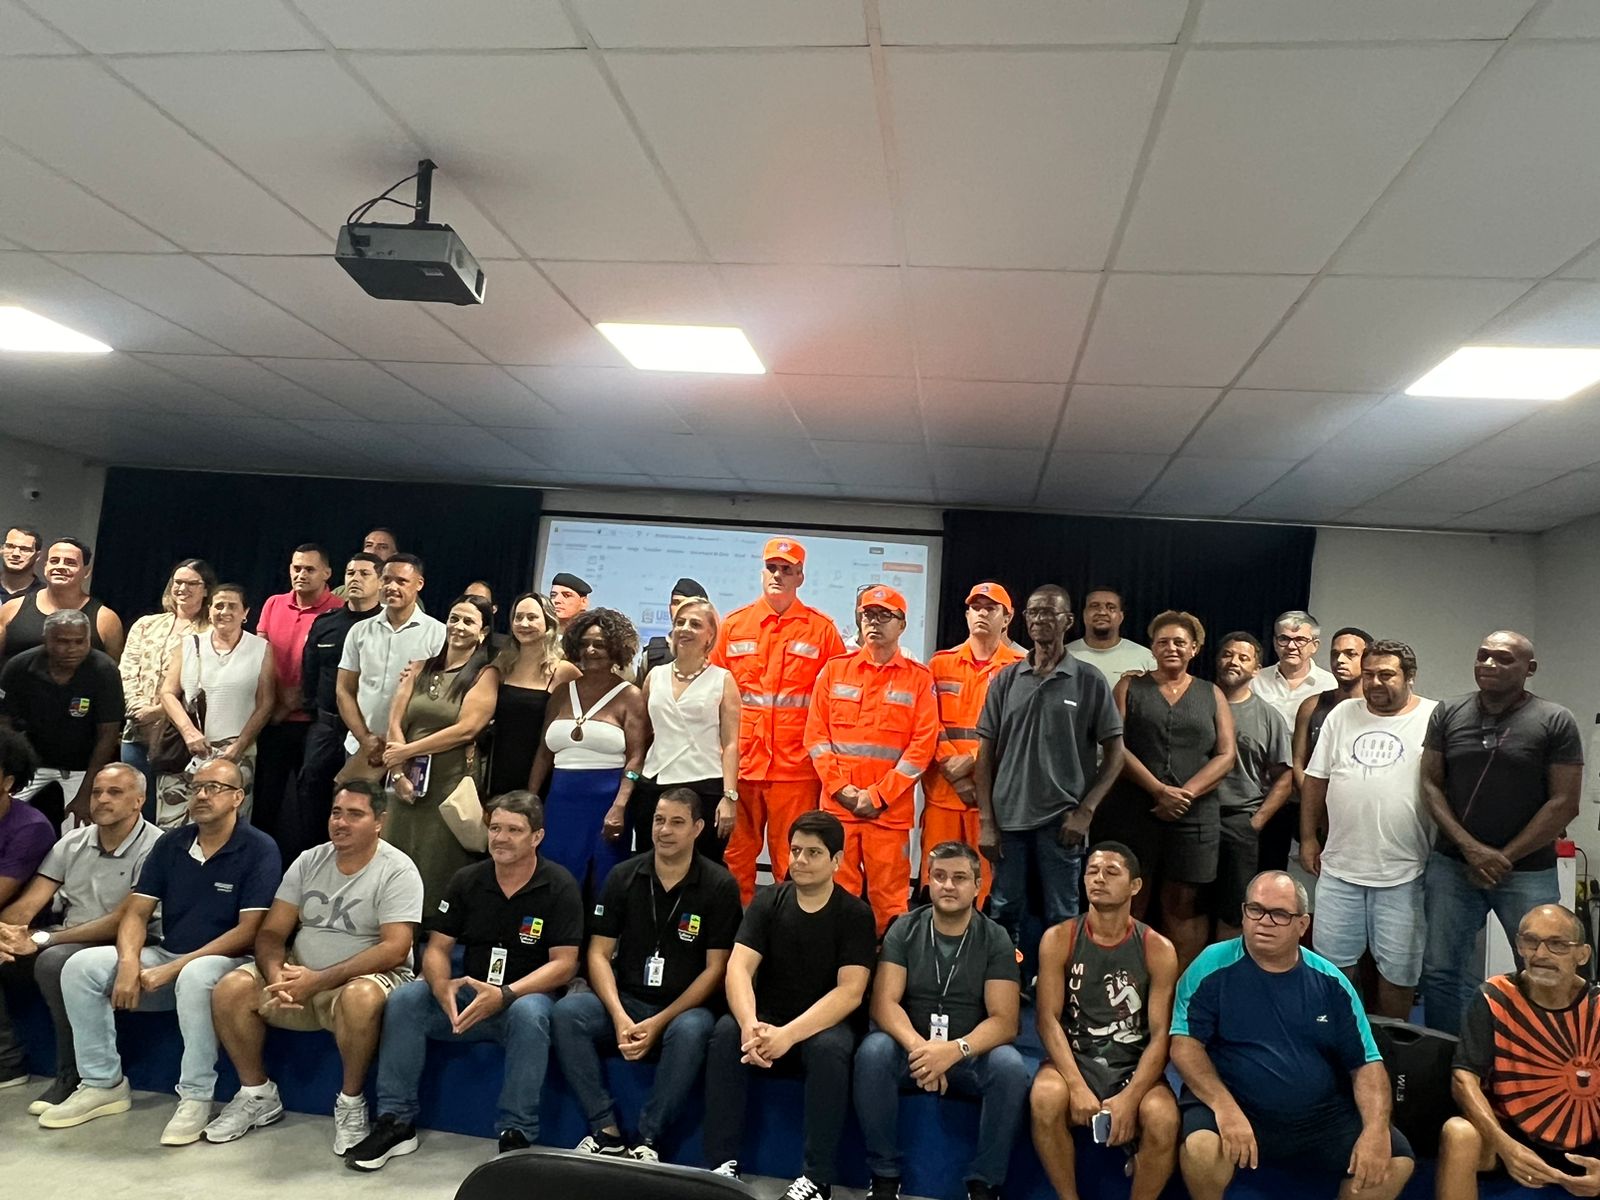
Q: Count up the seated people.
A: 11